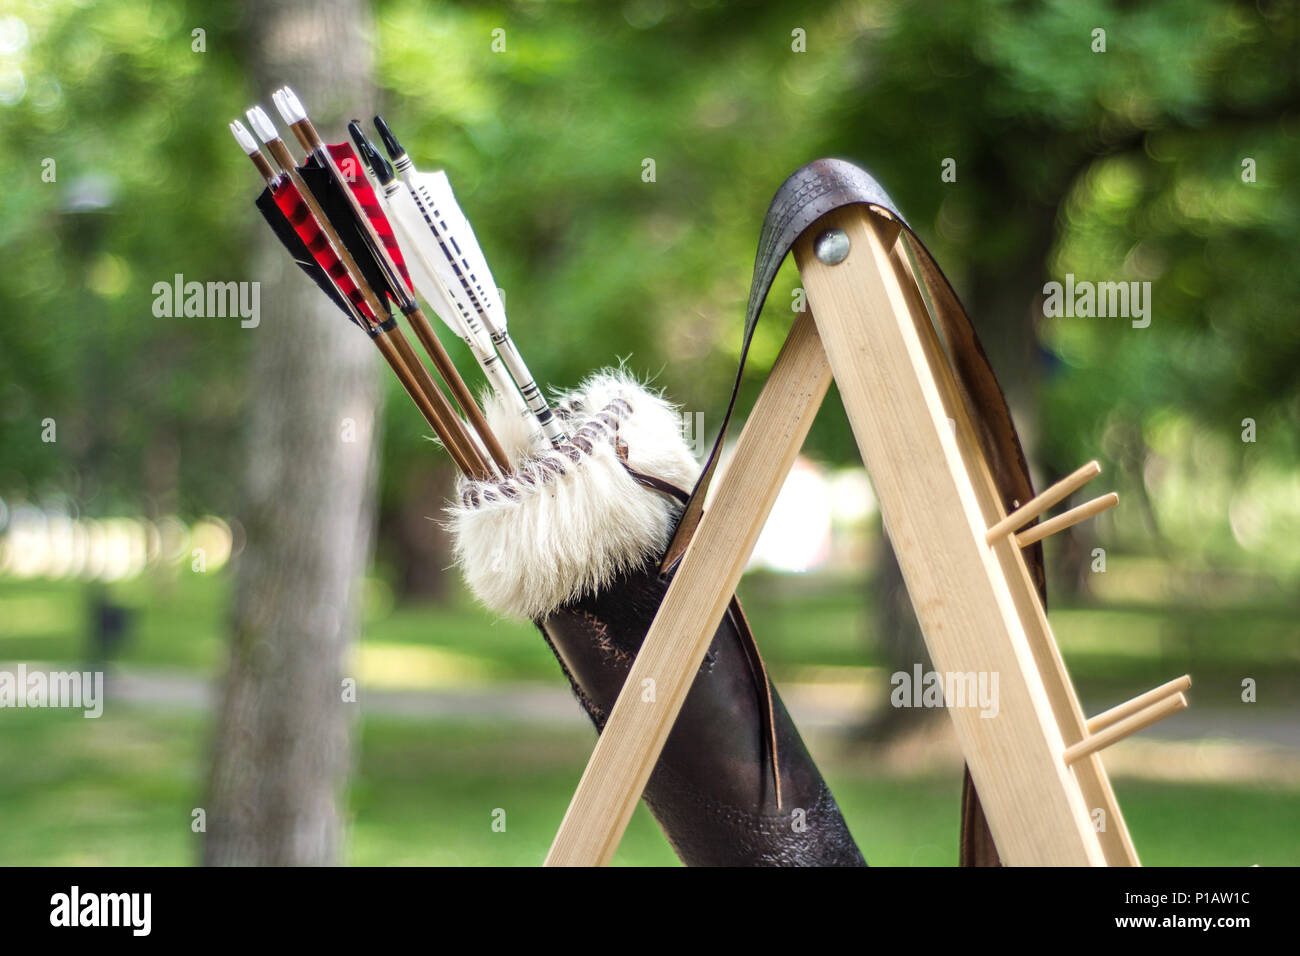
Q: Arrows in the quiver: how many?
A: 6